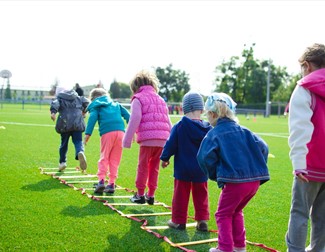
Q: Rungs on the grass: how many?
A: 10